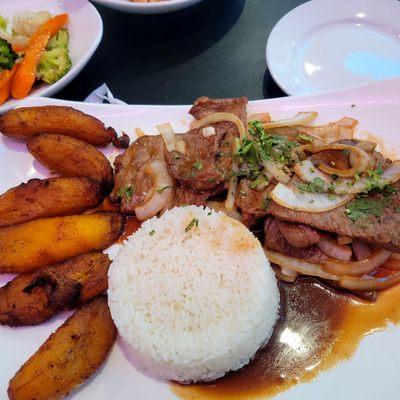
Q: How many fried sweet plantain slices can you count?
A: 6